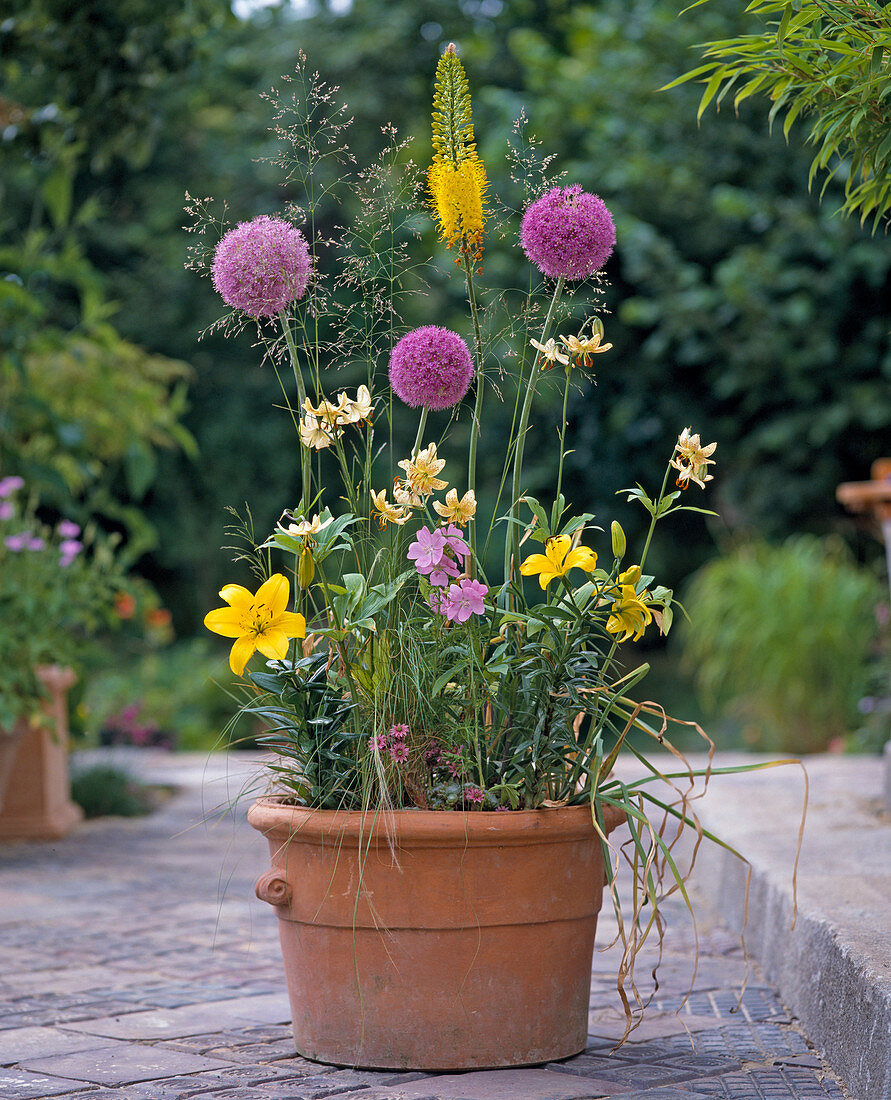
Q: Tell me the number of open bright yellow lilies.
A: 3